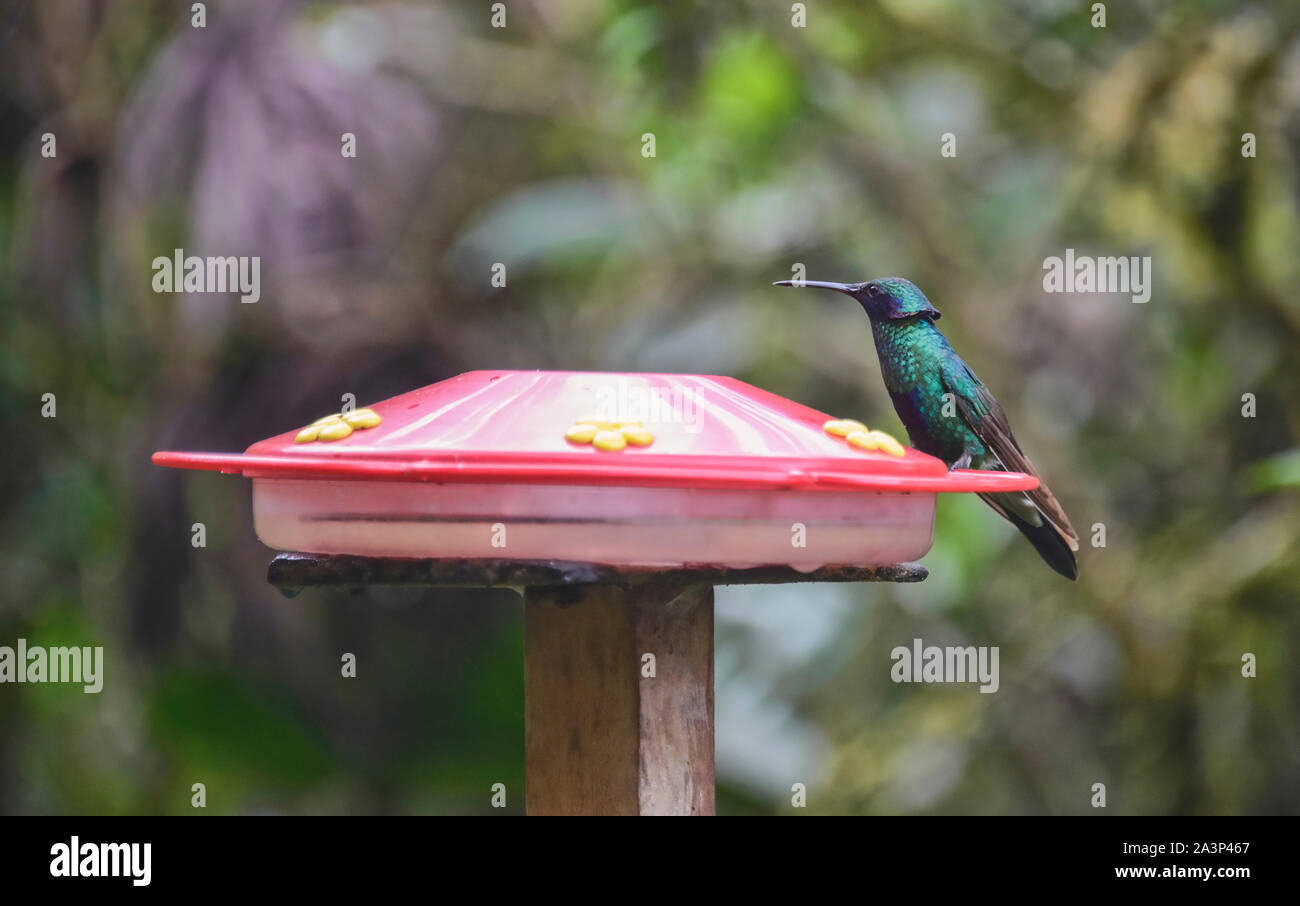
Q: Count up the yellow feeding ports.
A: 3